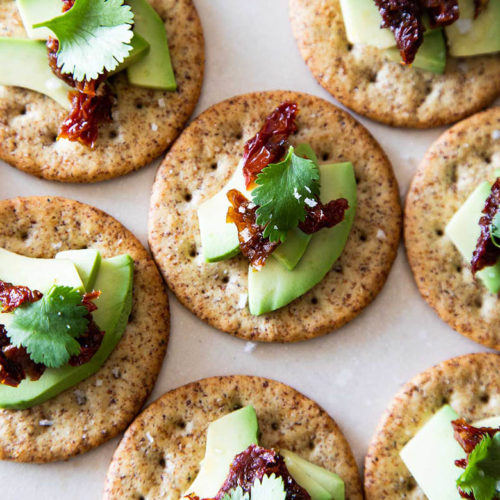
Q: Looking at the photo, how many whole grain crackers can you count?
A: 7